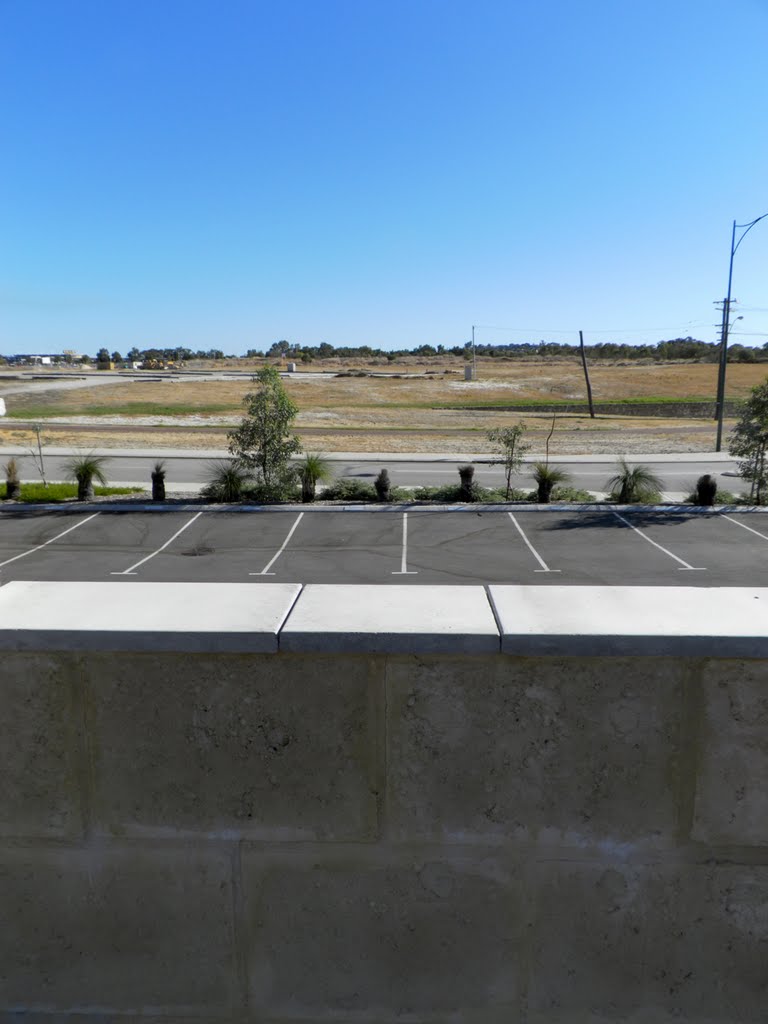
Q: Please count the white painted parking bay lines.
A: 7